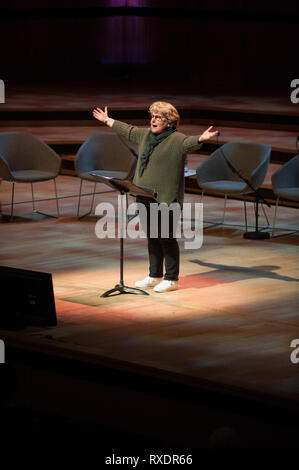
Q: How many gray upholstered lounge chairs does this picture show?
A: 4